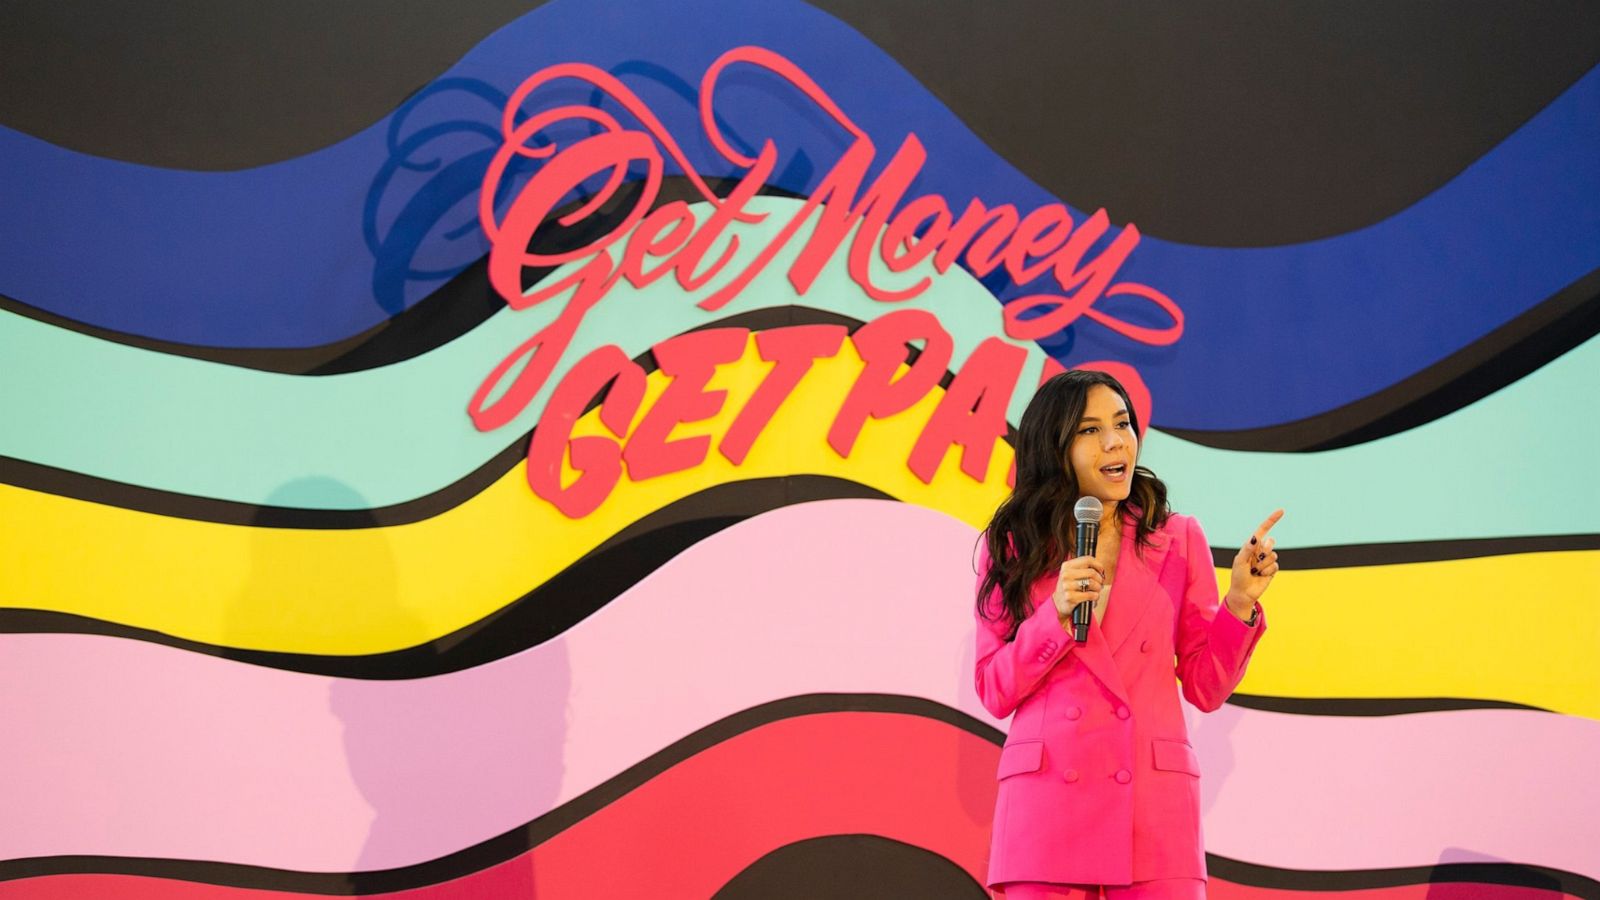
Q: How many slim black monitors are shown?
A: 0